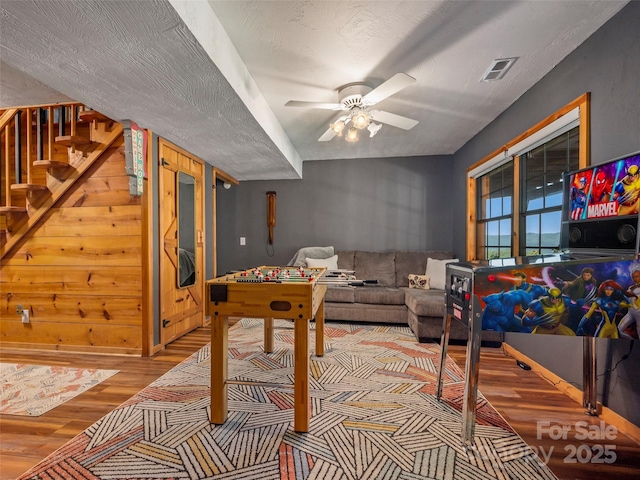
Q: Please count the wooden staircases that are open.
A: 1